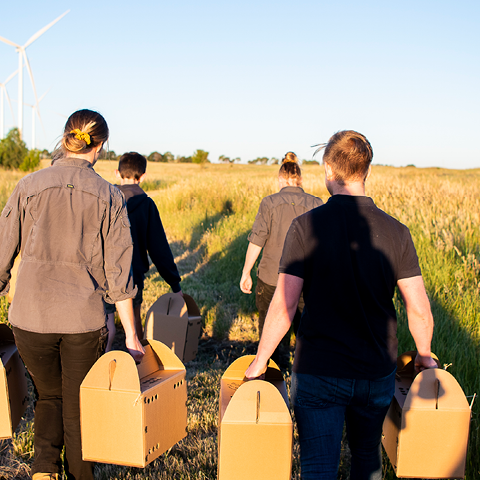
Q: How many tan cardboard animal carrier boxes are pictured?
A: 5